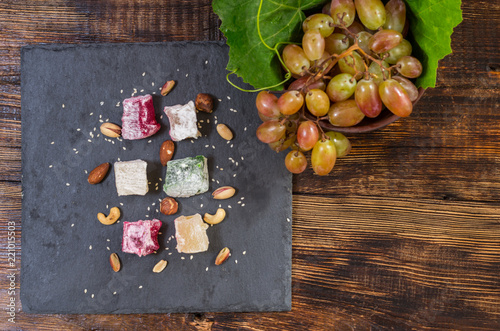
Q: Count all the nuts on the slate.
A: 13